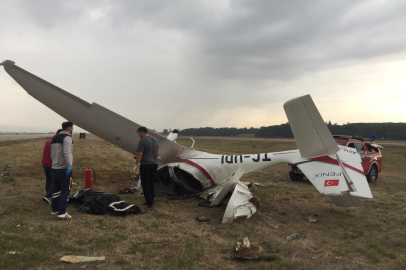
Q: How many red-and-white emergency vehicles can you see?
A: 1